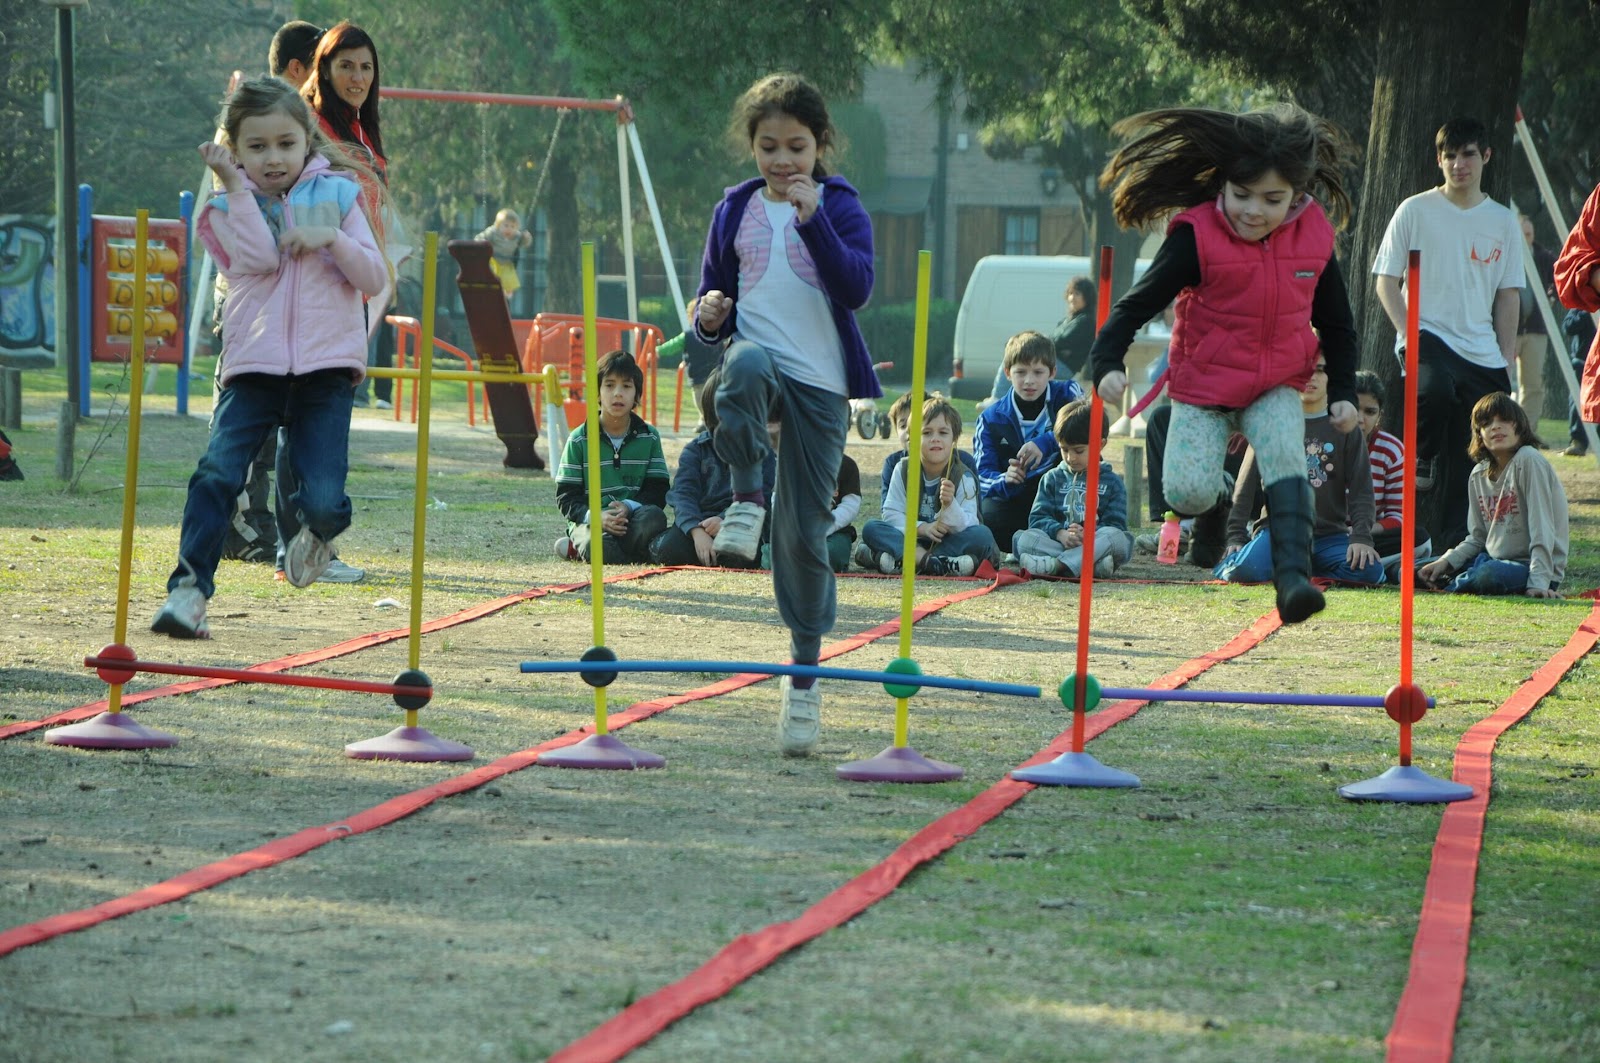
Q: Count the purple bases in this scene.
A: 4